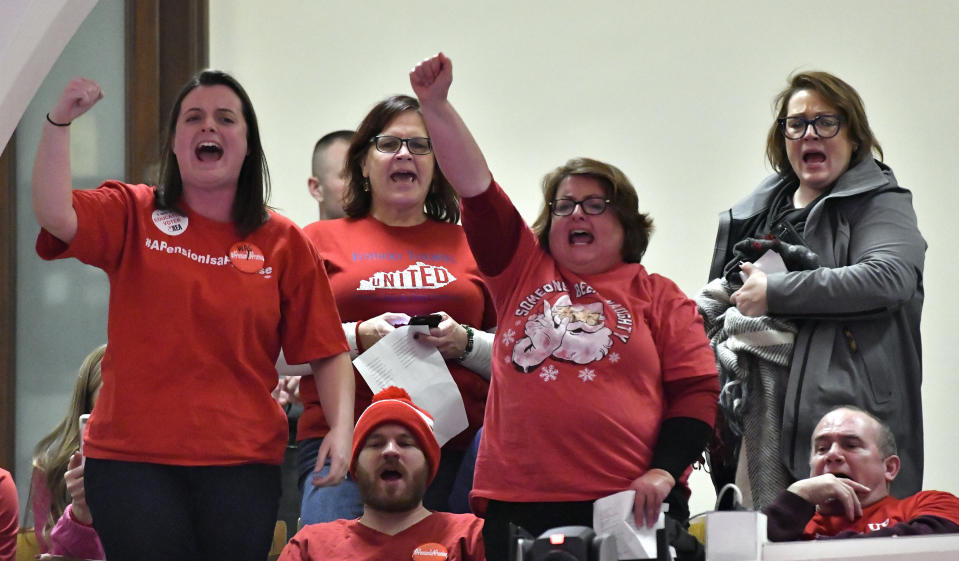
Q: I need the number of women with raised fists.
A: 2